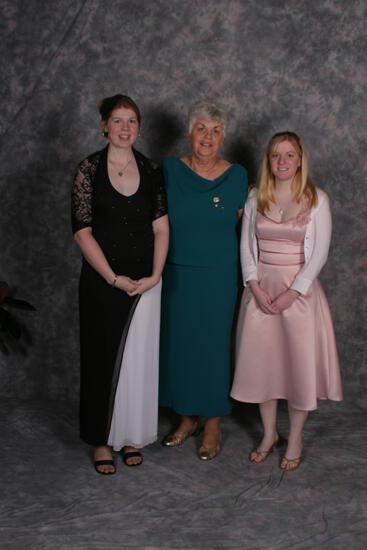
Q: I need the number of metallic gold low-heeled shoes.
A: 2